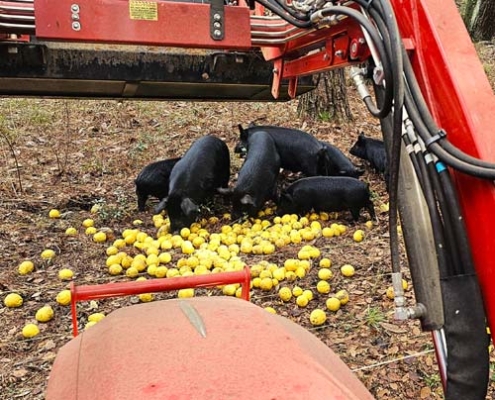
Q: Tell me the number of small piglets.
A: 3